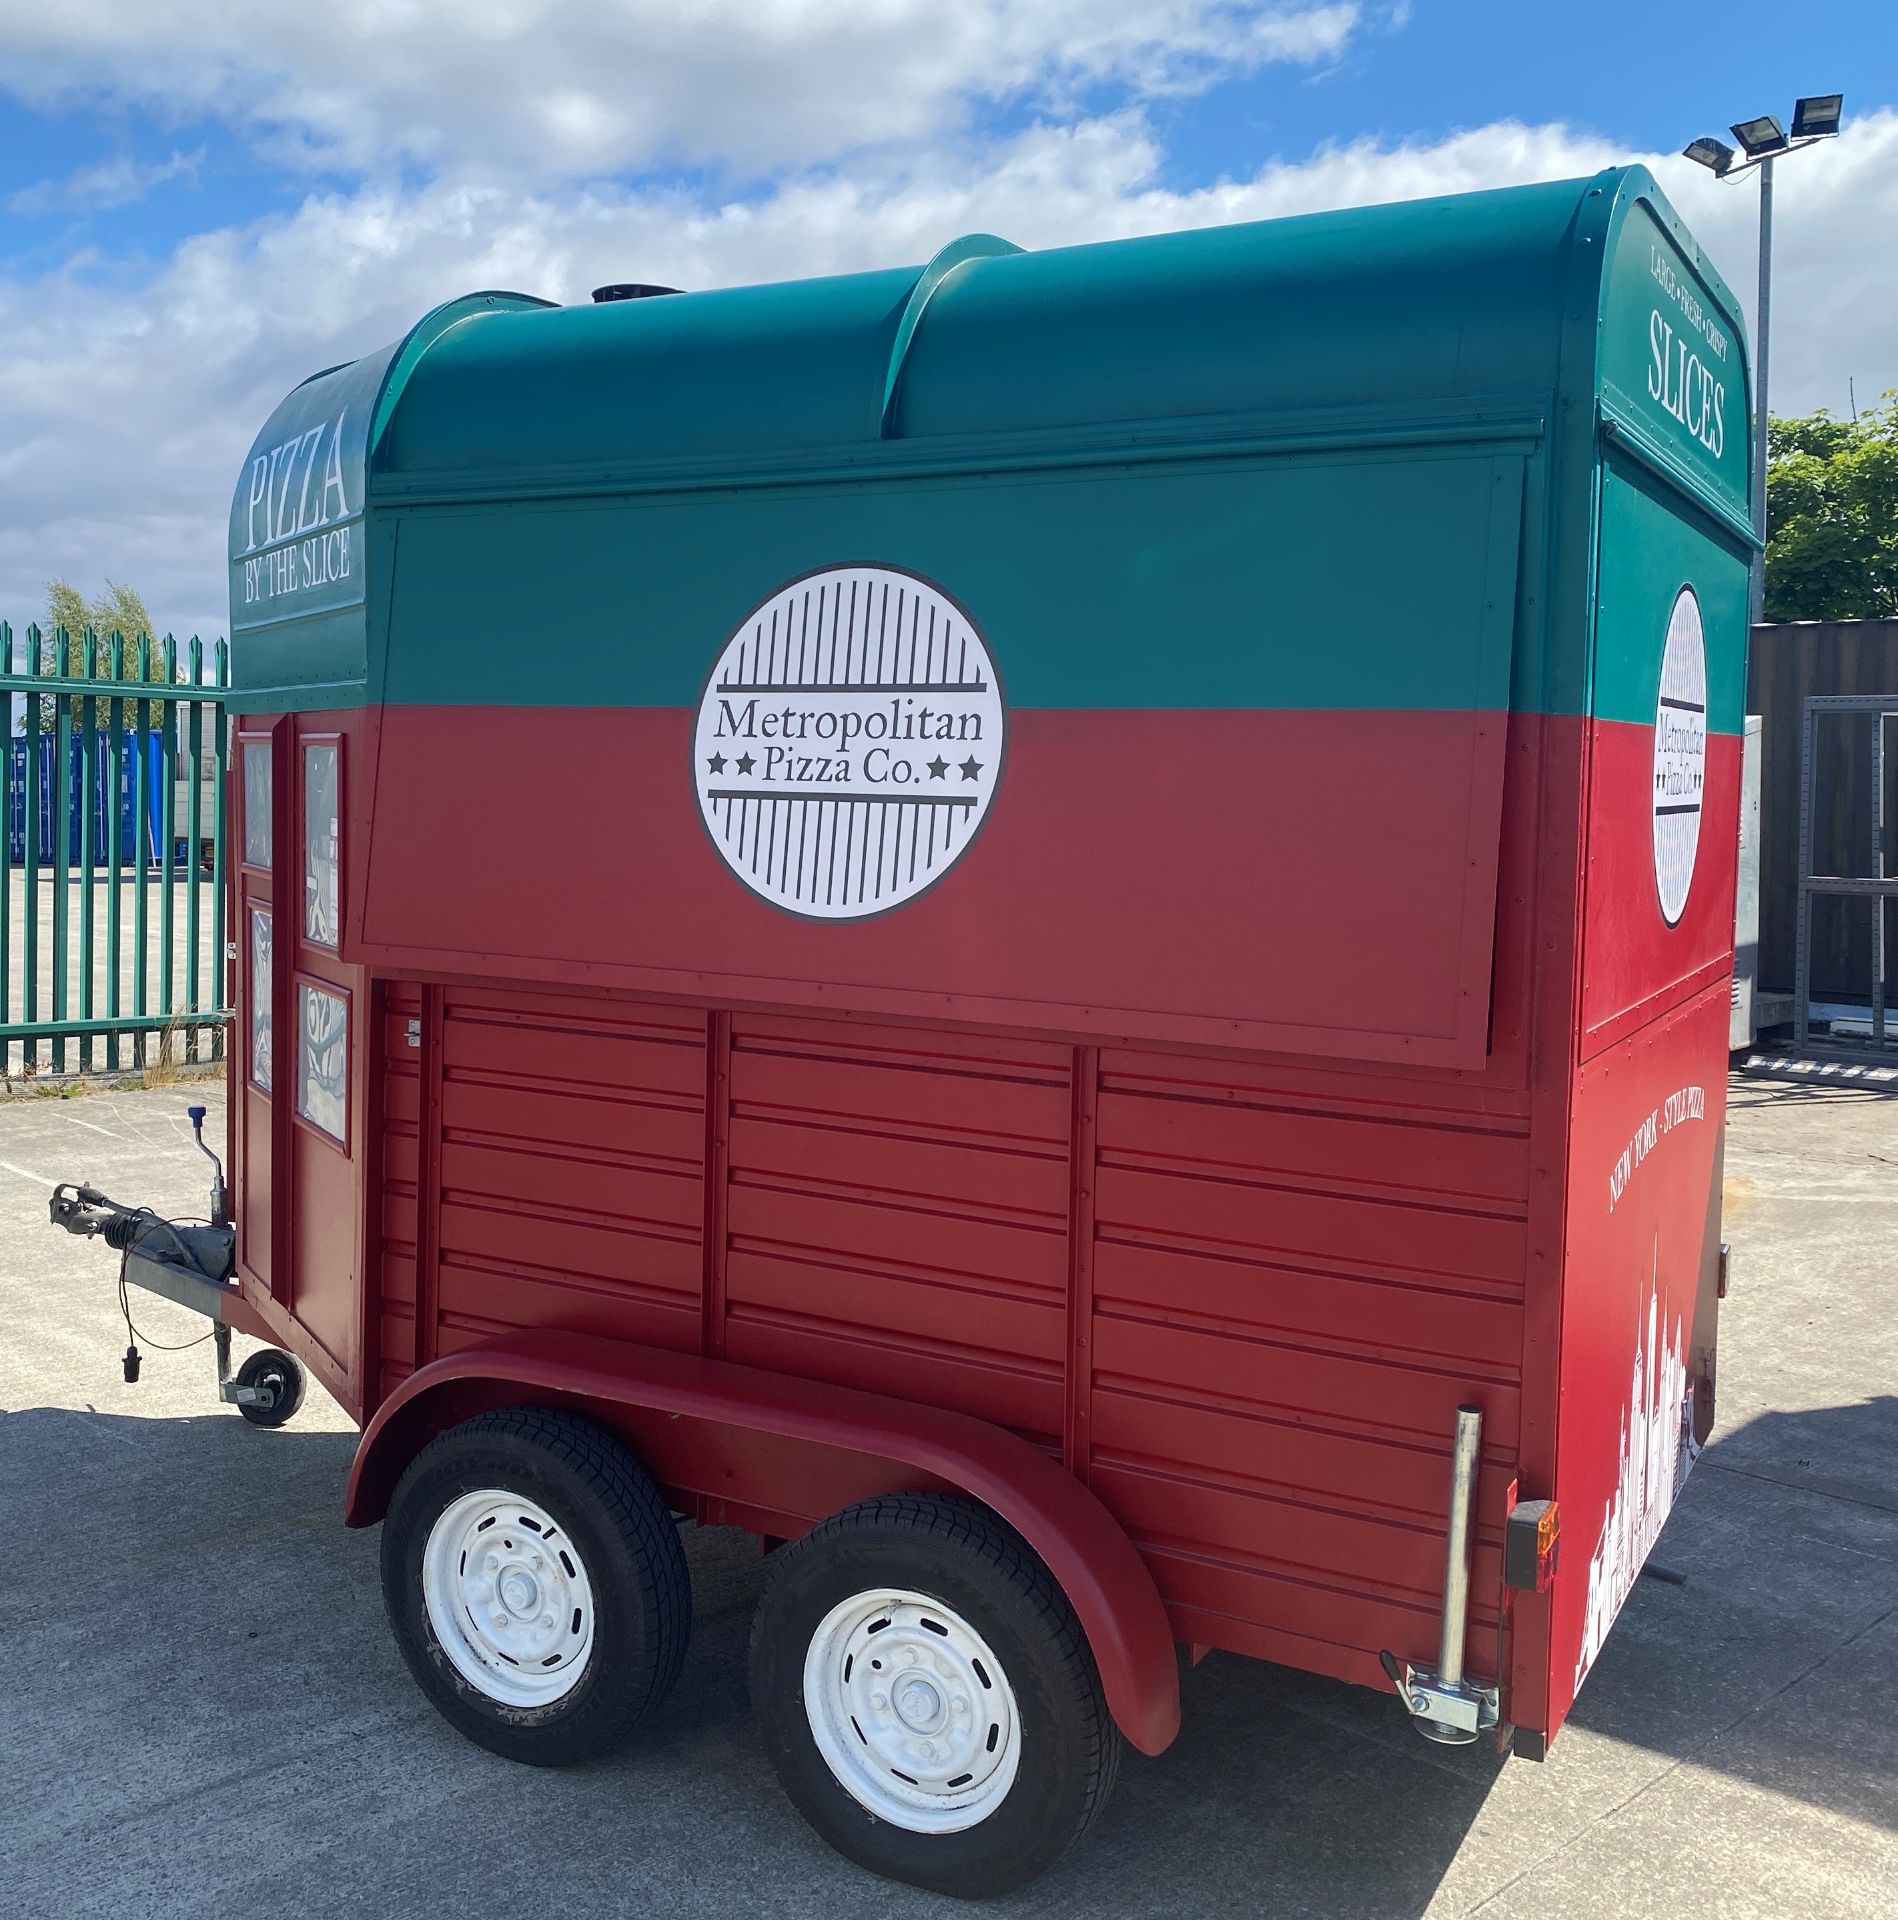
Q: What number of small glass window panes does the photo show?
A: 4